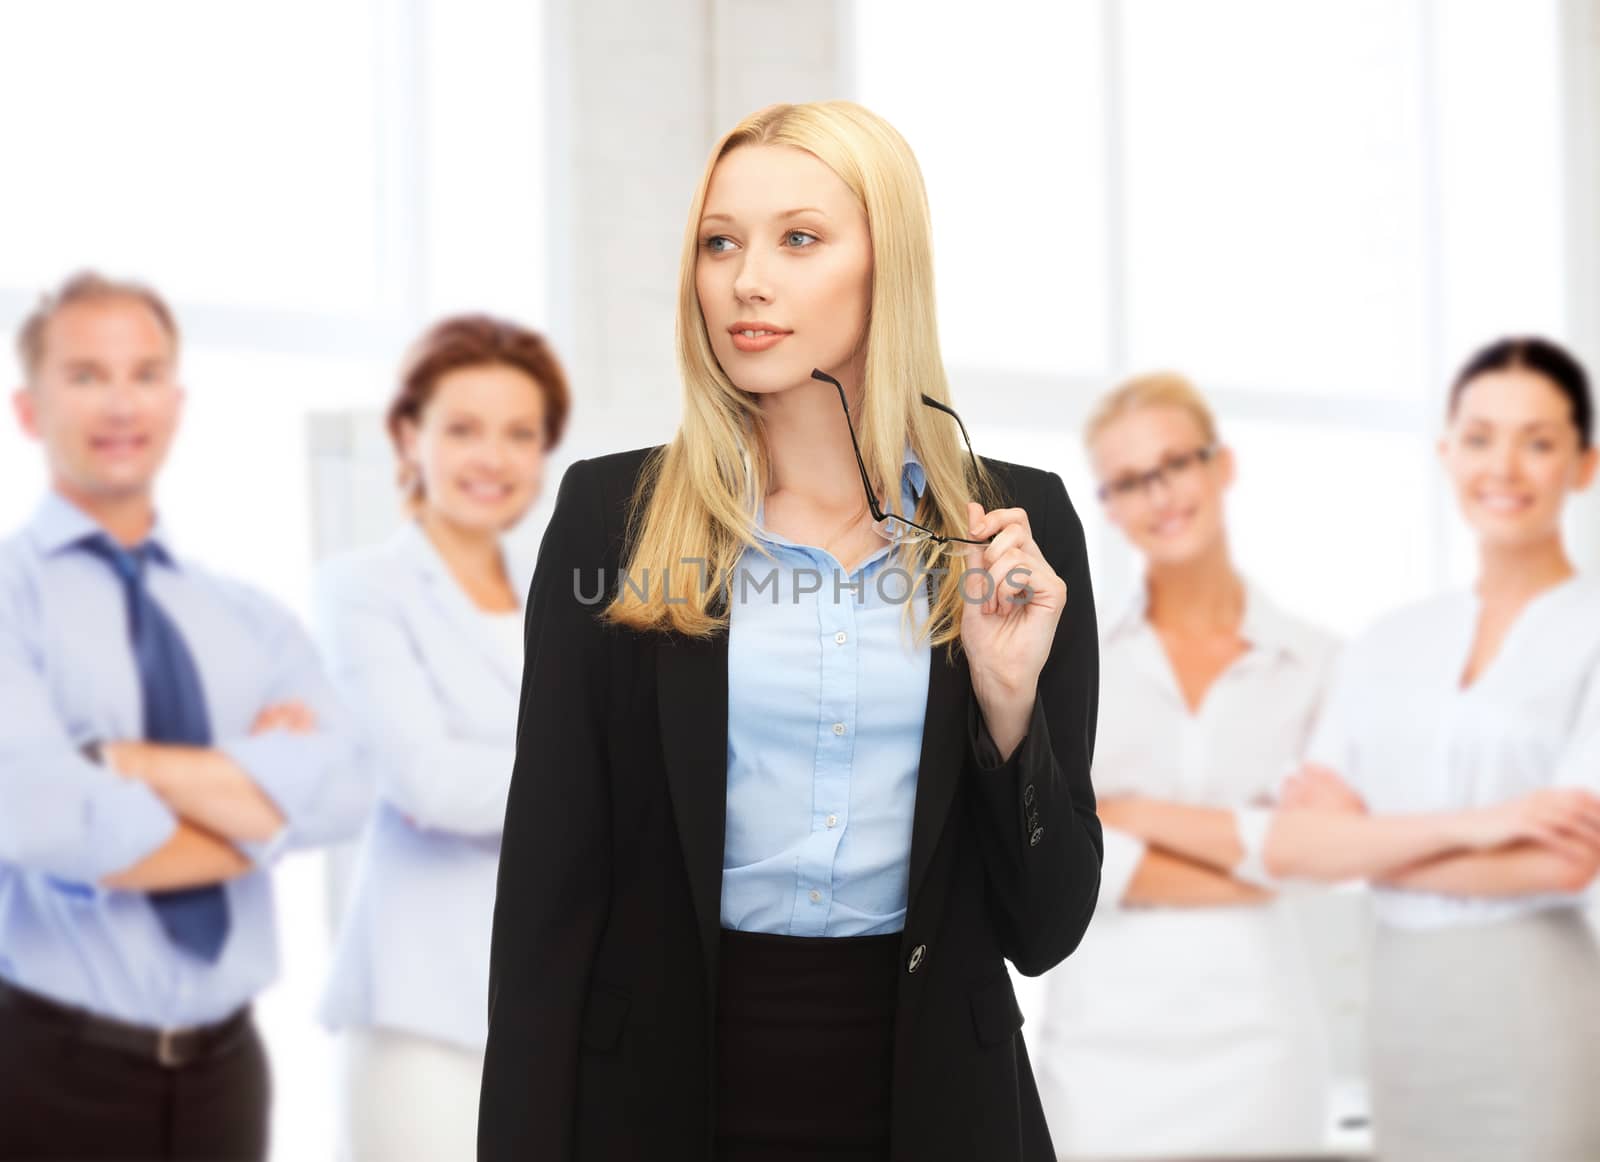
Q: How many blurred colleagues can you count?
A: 4